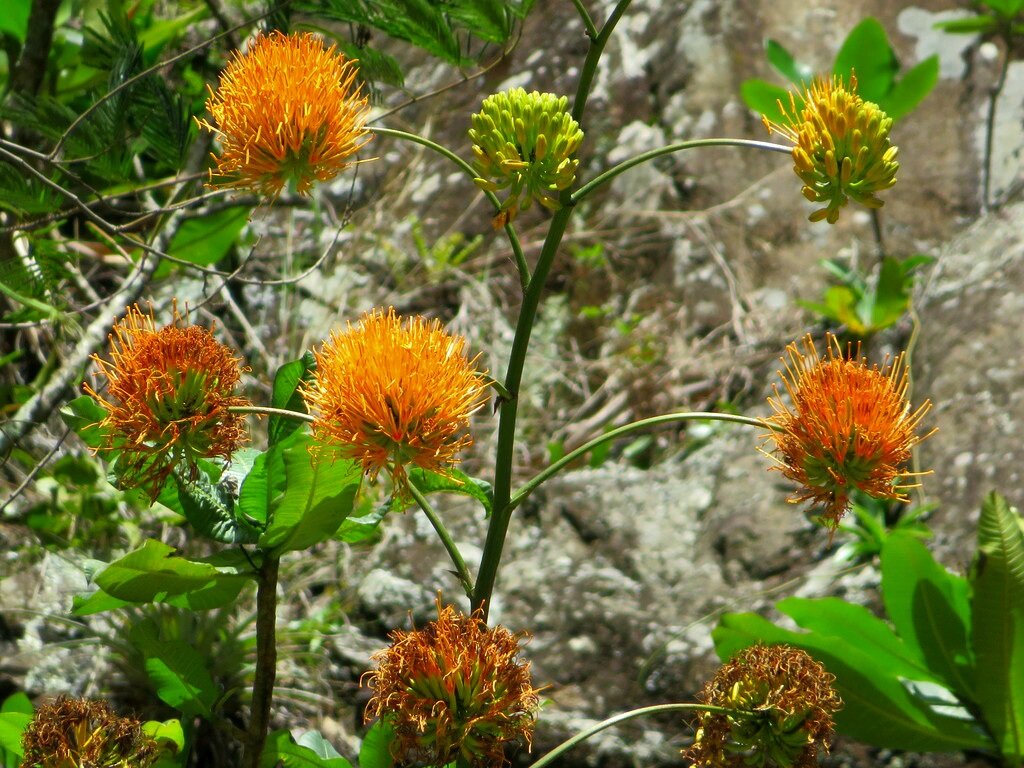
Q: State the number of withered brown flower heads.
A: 3